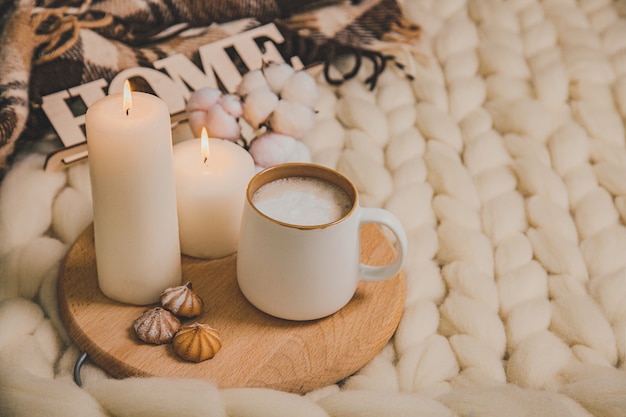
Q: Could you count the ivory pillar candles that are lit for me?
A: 2